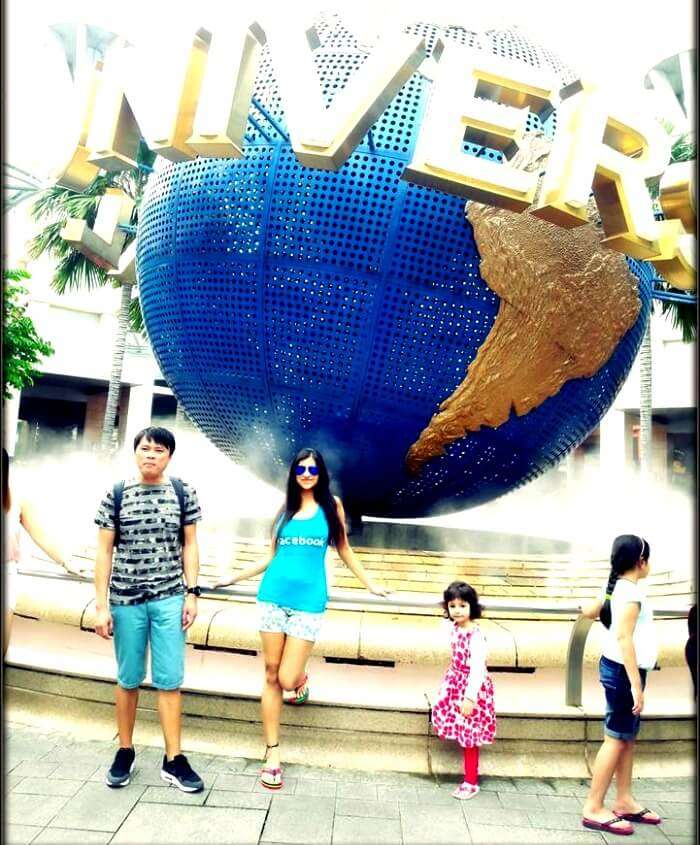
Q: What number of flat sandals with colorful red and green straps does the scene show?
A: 2